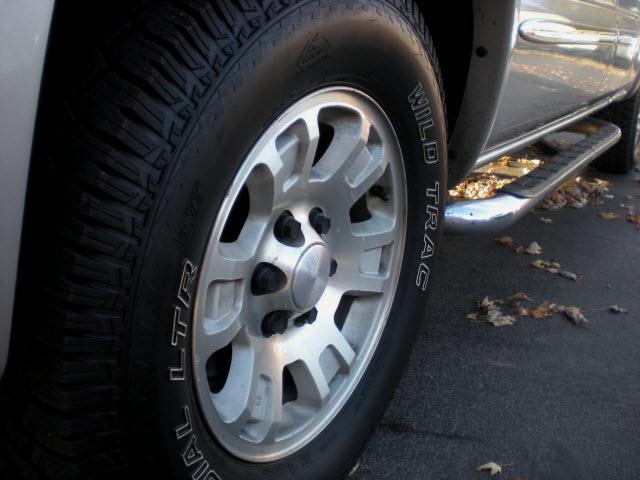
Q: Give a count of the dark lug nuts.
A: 6